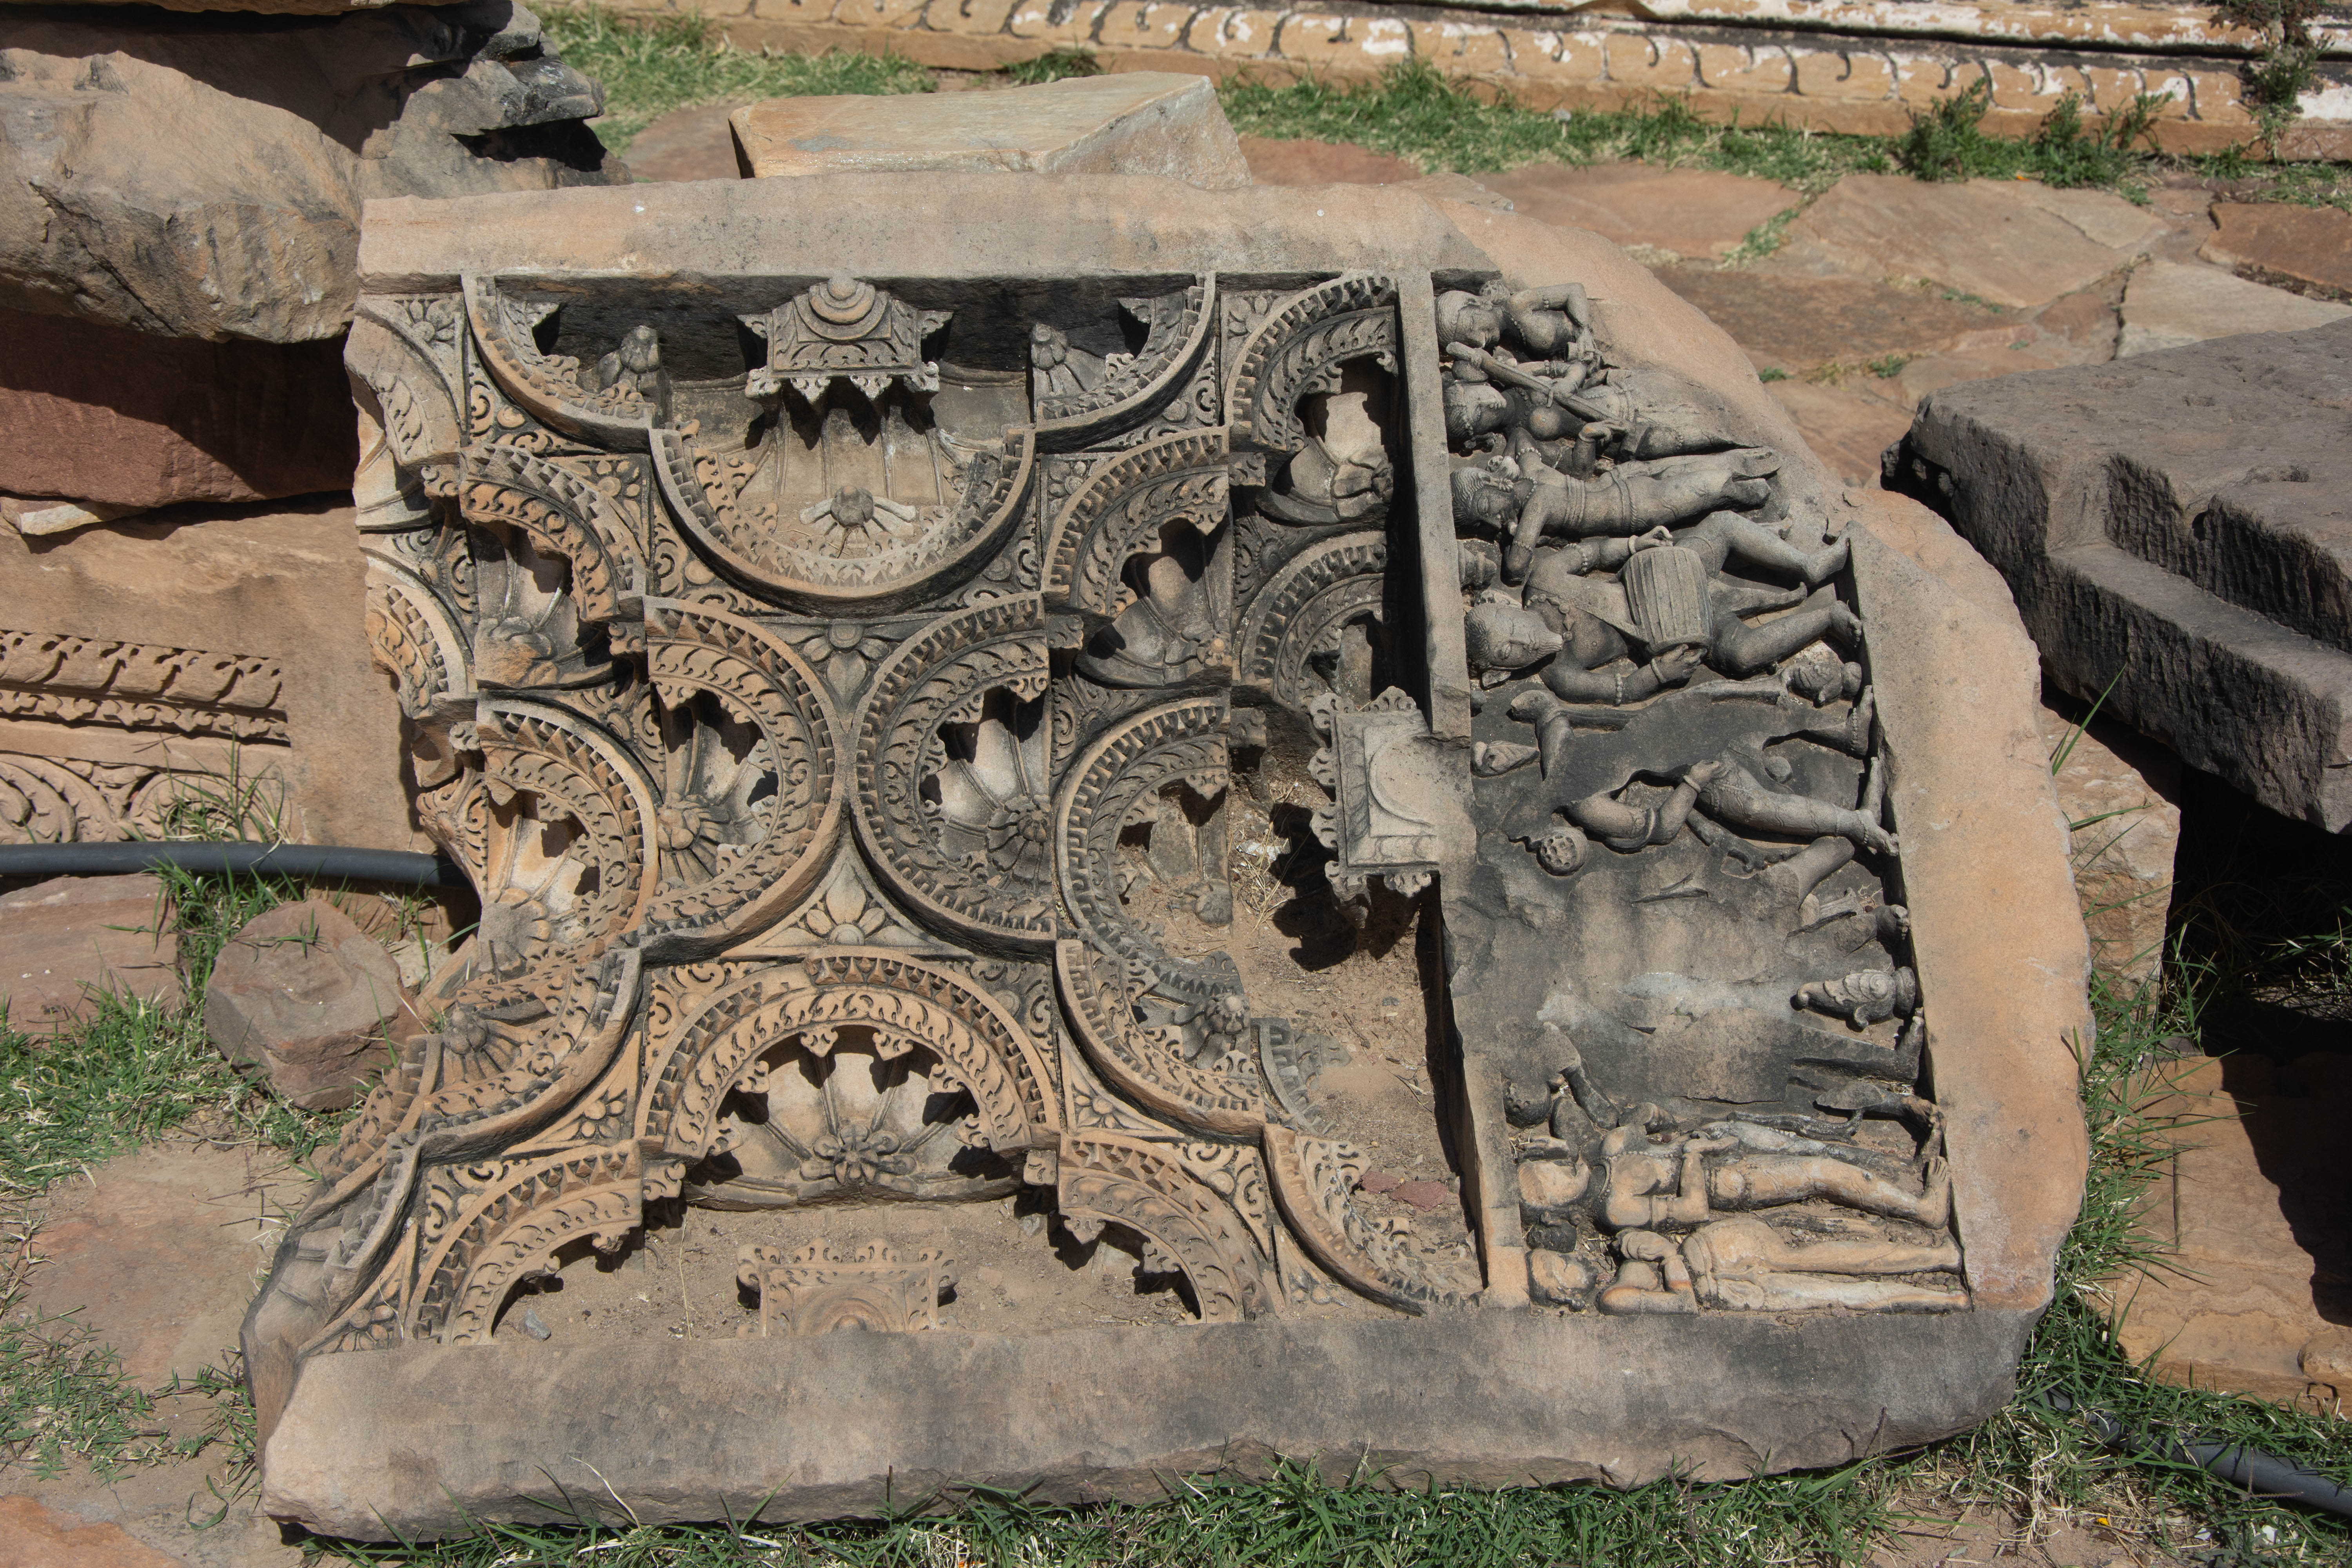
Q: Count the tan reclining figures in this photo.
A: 2